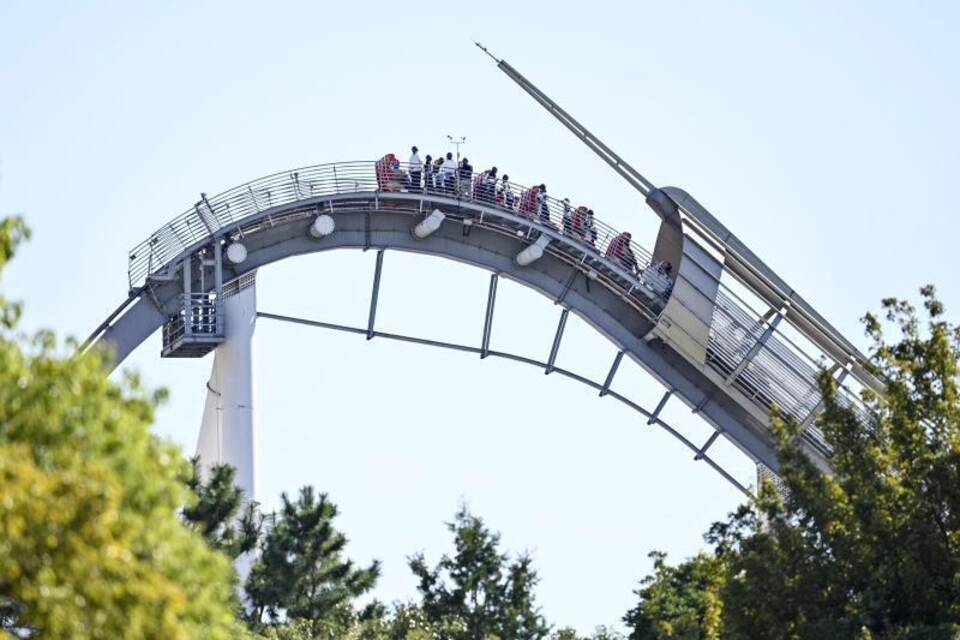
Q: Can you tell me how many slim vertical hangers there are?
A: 6